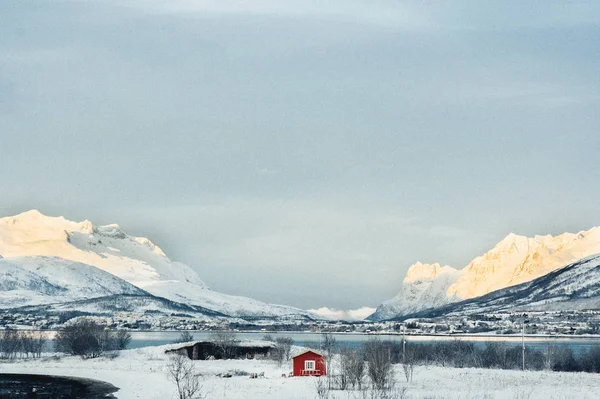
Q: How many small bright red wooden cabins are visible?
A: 1